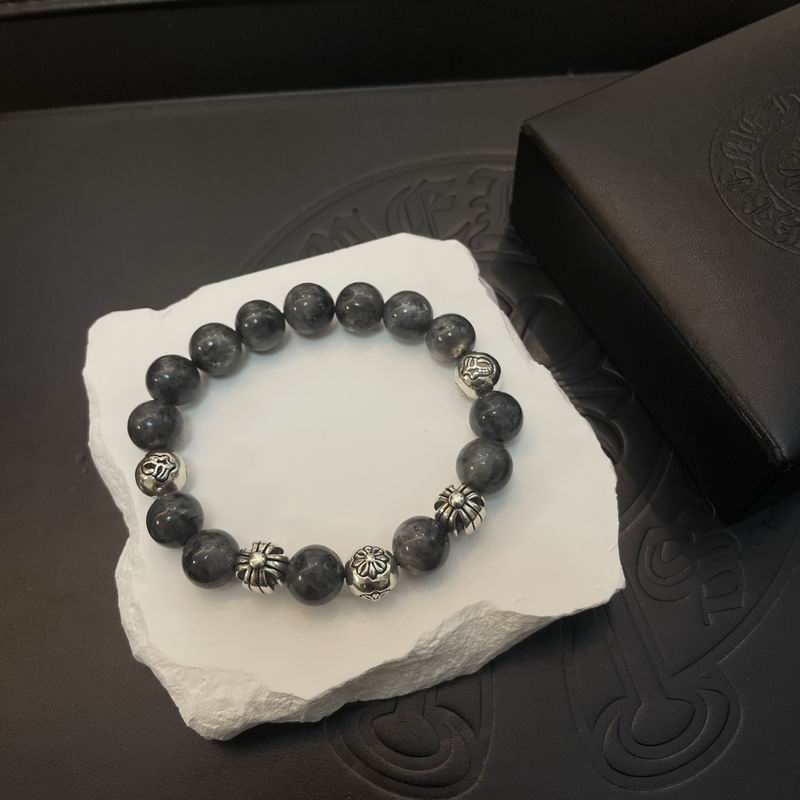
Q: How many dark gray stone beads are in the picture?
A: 14